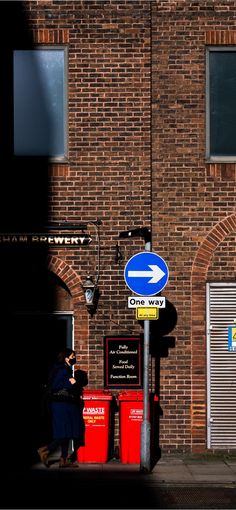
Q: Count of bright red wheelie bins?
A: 2